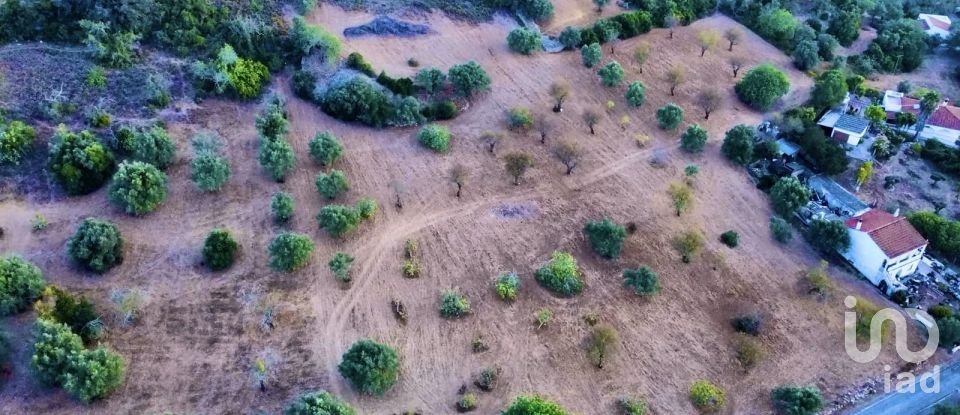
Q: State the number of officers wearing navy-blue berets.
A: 0